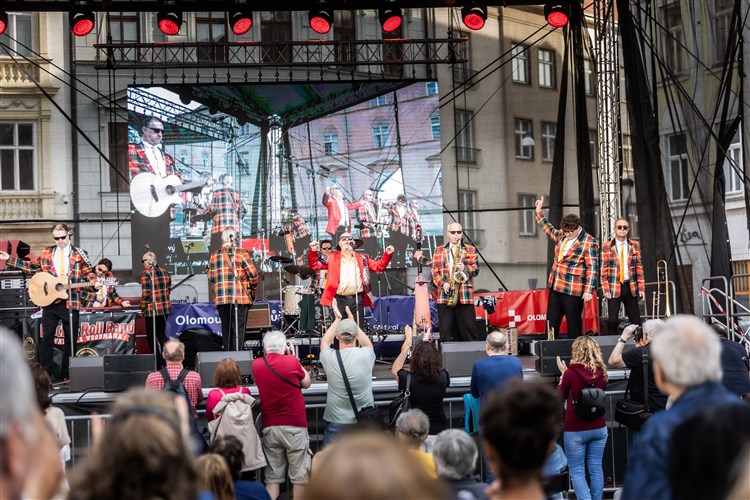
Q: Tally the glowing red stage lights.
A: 8